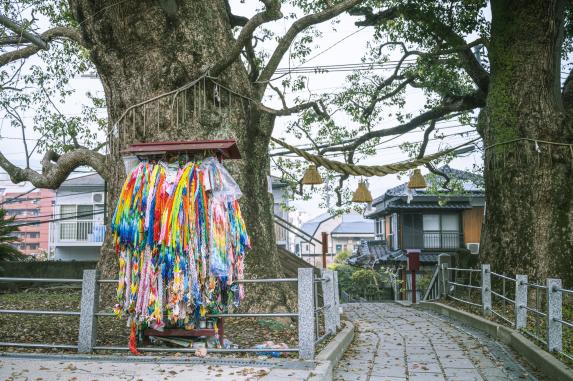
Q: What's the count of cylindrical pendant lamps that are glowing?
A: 0